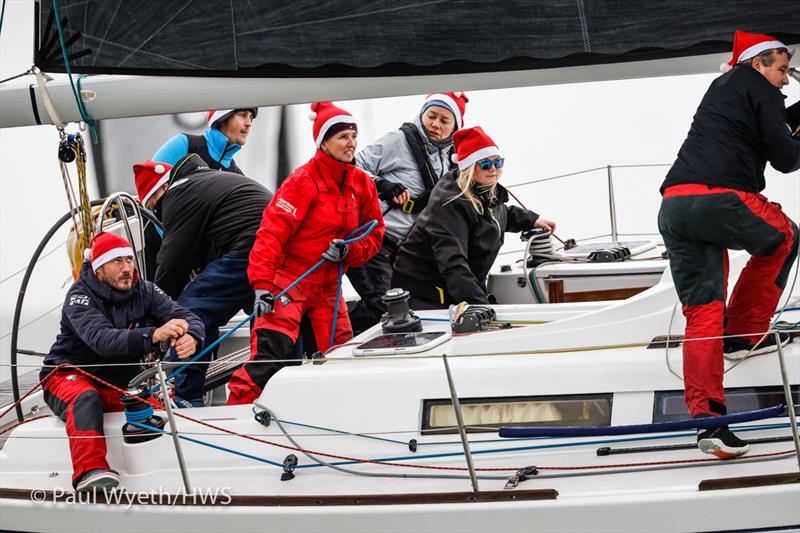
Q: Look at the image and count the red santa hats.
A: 7